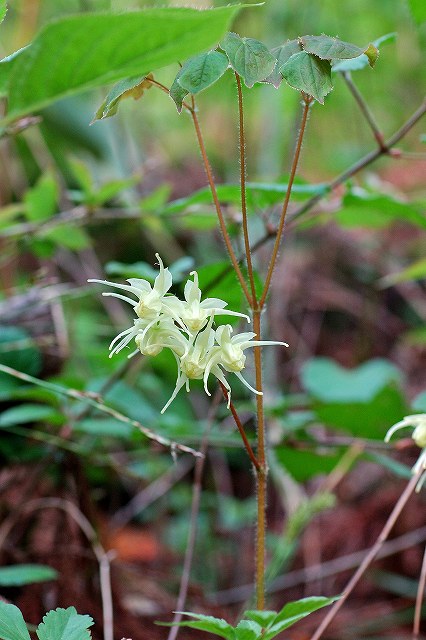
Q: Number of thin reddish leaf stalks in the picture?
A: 3